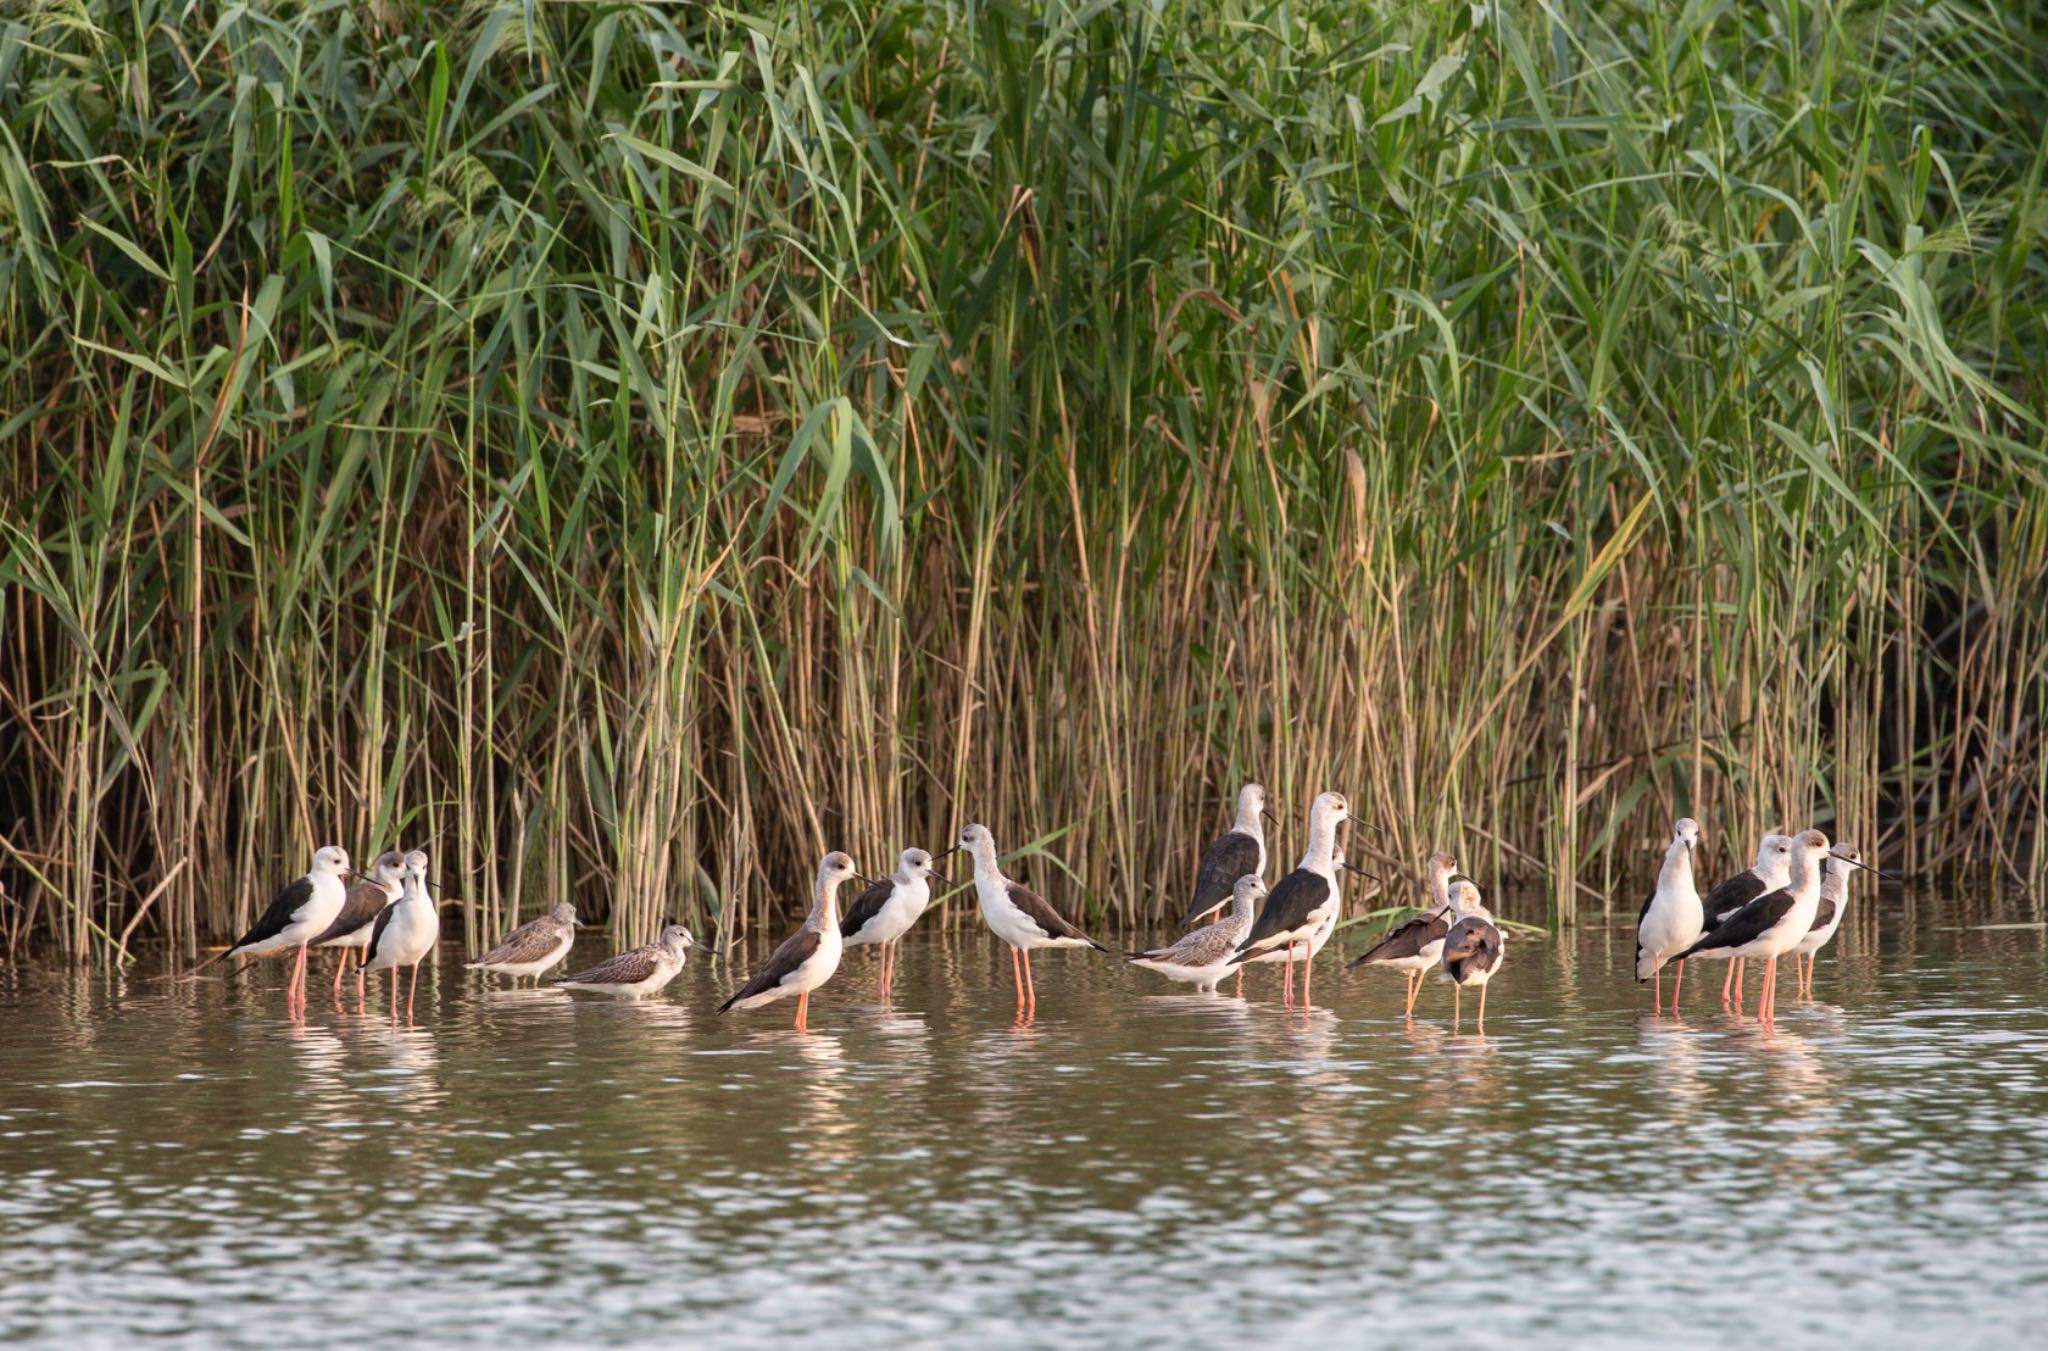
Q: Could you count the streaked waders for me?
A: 3